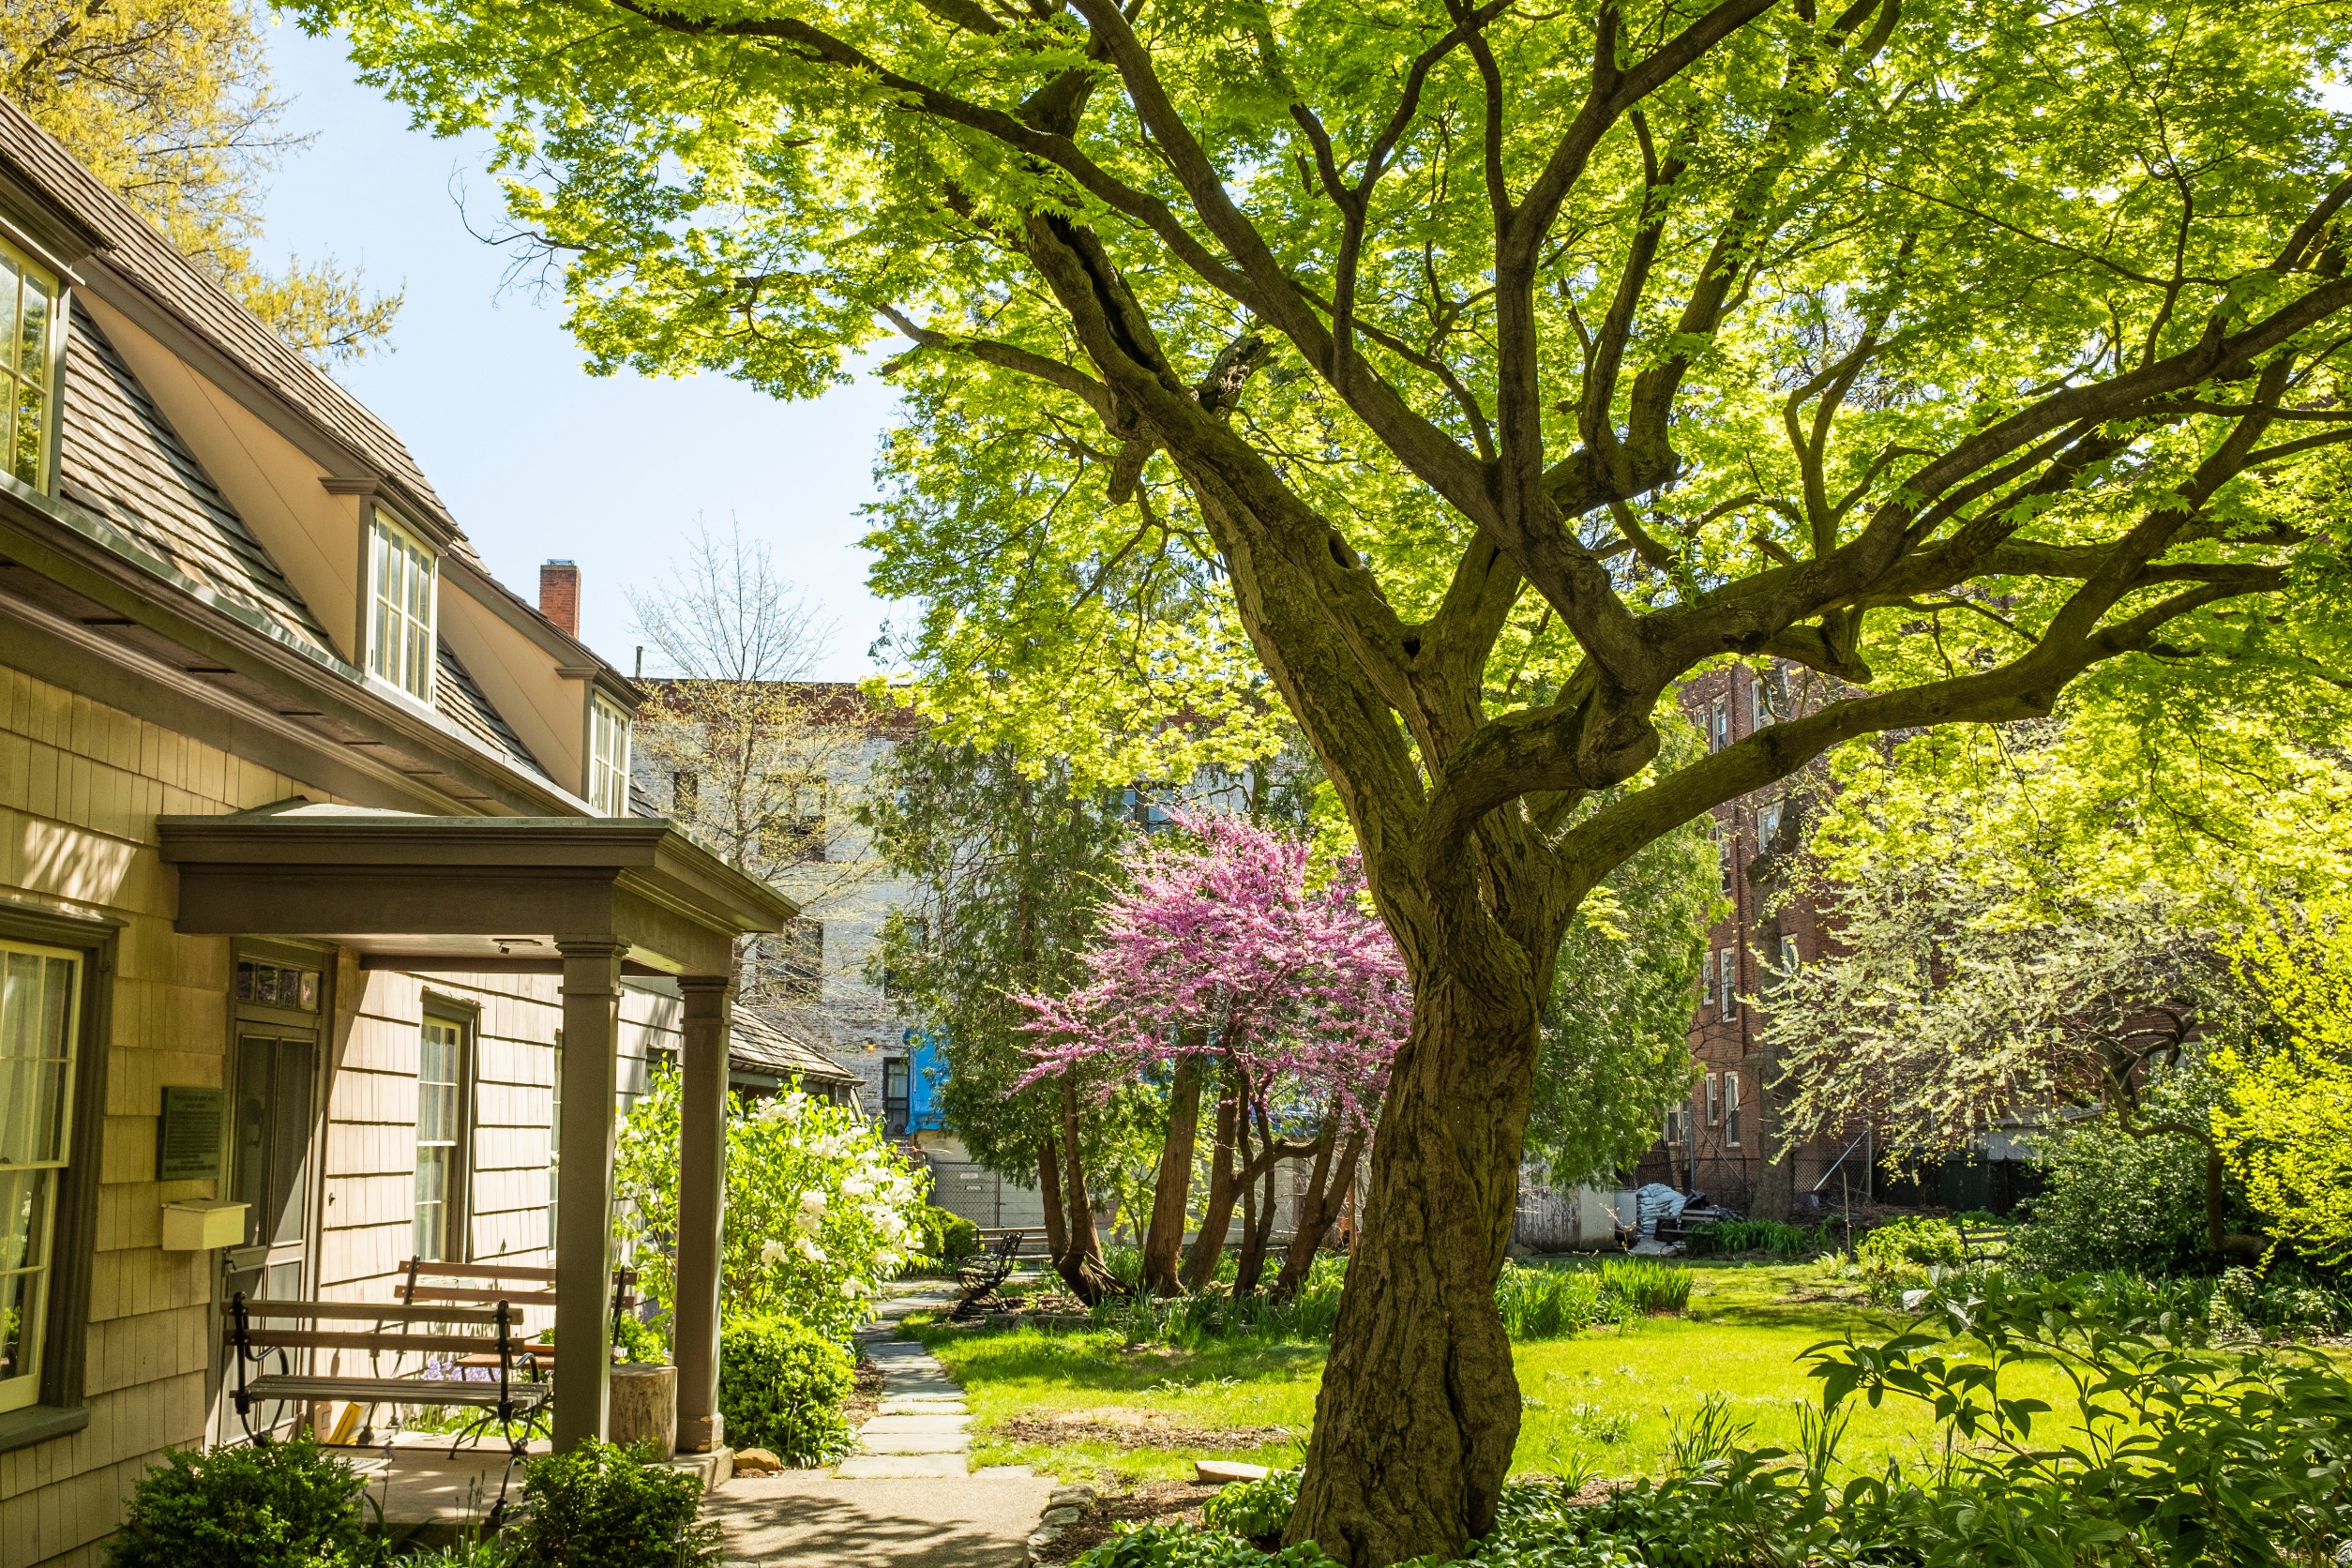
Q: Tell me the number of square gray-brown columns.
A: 2